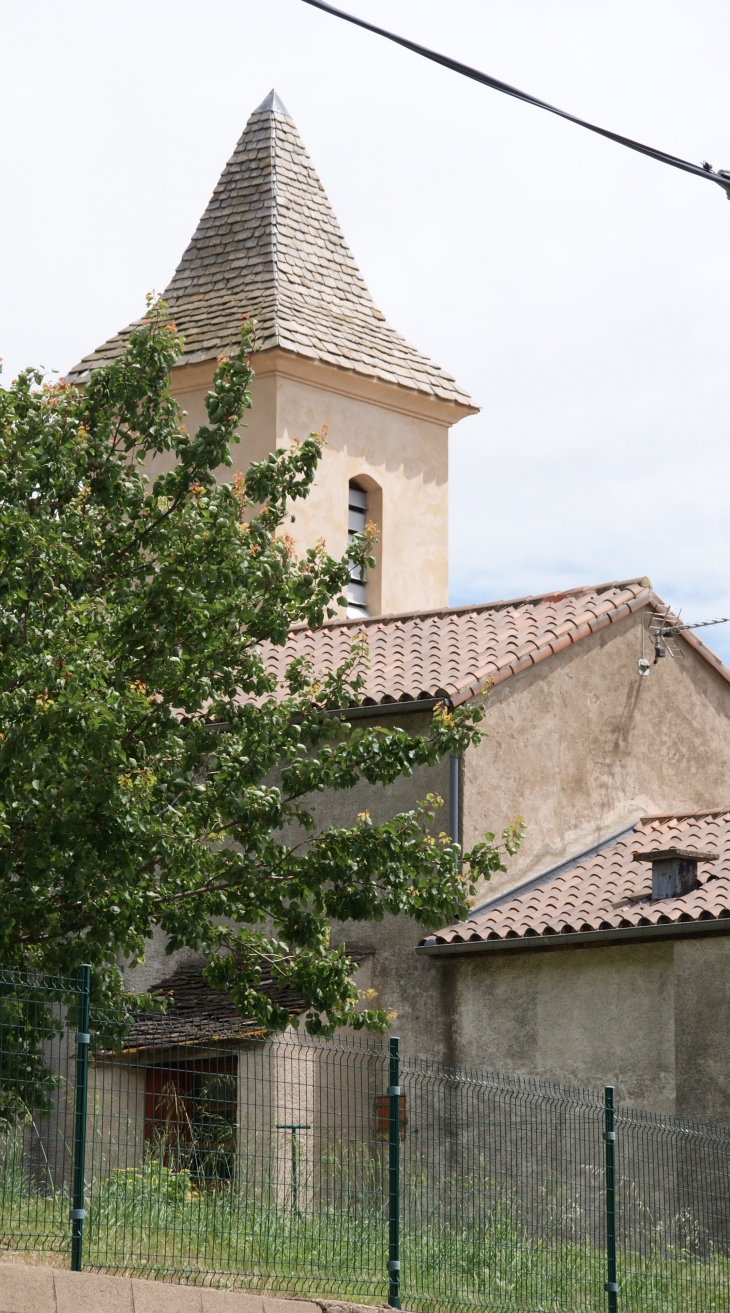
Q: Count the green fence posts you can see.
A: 3